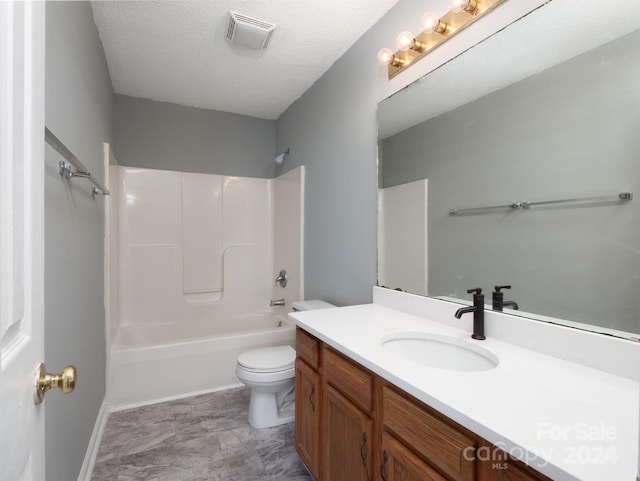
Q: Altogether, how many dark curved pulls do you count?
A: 3